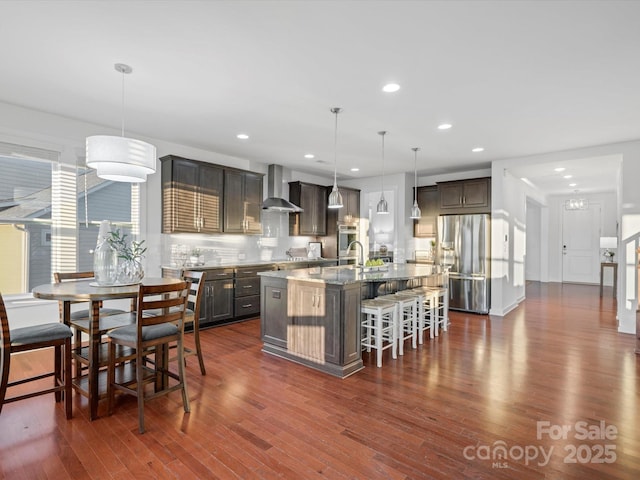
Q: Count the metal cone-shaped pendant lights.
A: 3